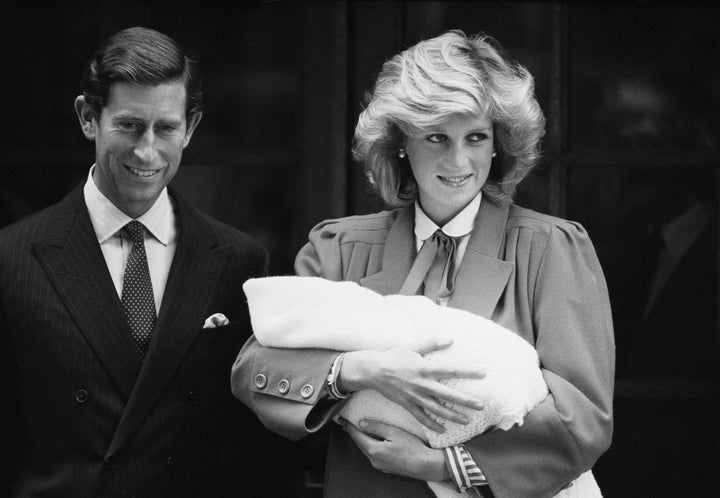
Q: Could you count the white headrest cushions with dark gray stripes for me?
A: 0